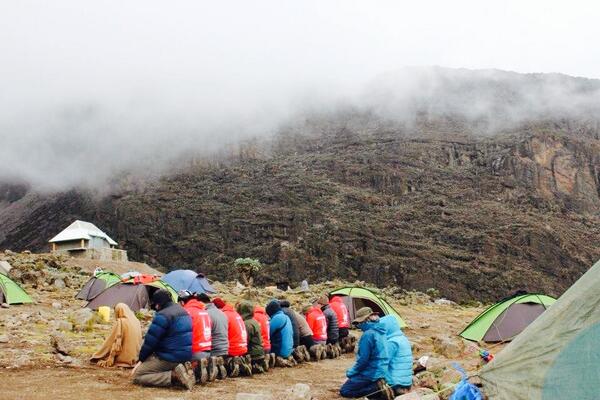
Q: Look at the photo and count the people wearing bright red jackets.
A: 5